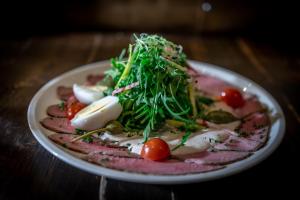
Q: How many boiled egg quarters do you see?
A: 2